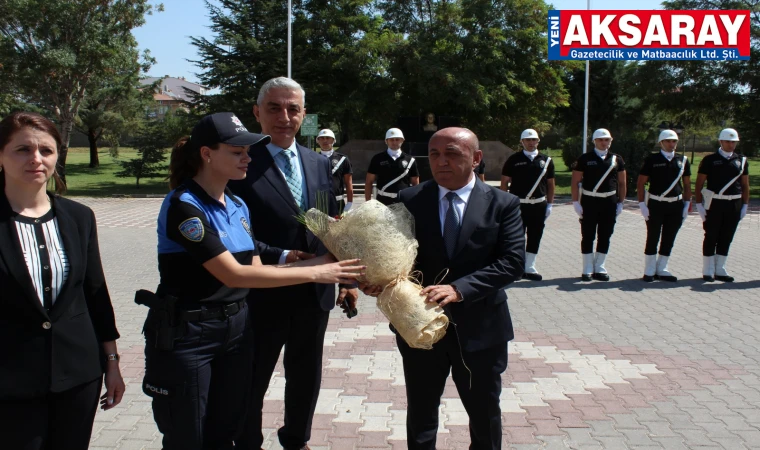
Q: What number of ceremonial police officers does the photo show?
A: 6